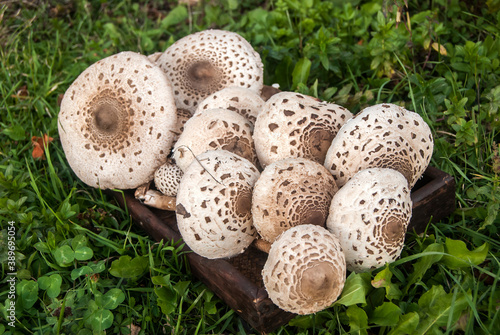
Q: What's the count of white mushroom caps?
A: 11